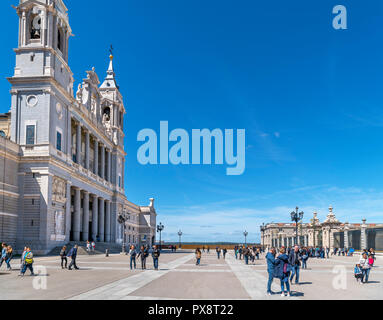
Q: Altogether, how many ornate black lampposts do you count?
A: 6